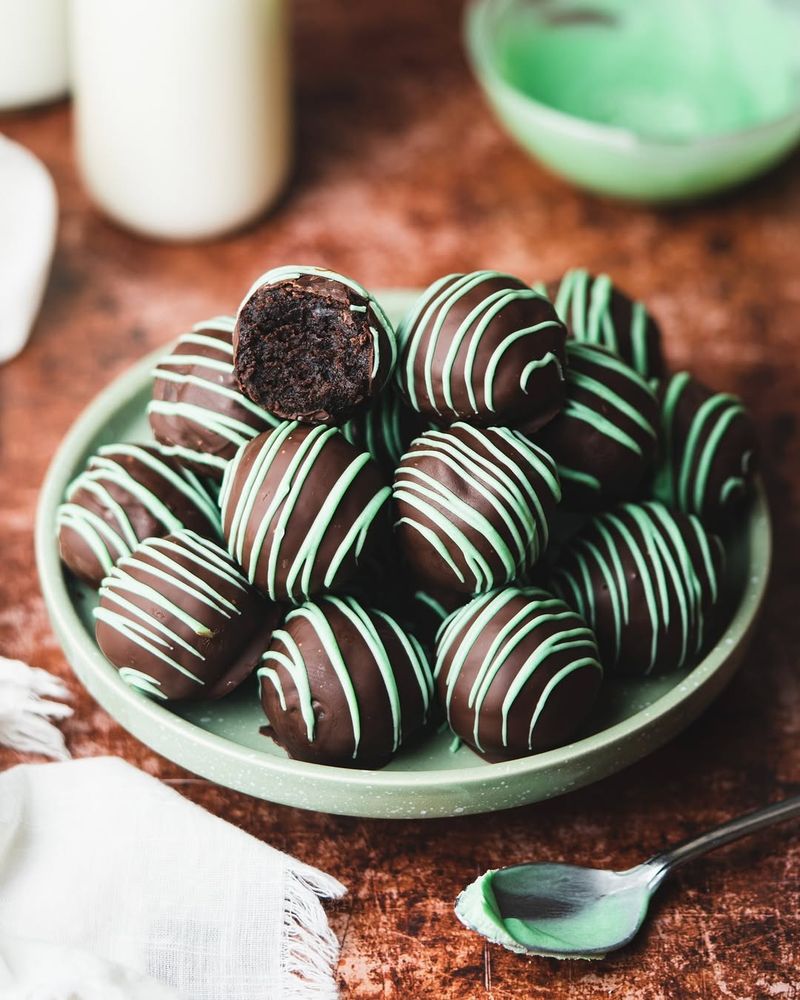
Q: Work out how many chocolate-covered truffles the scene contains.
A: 14